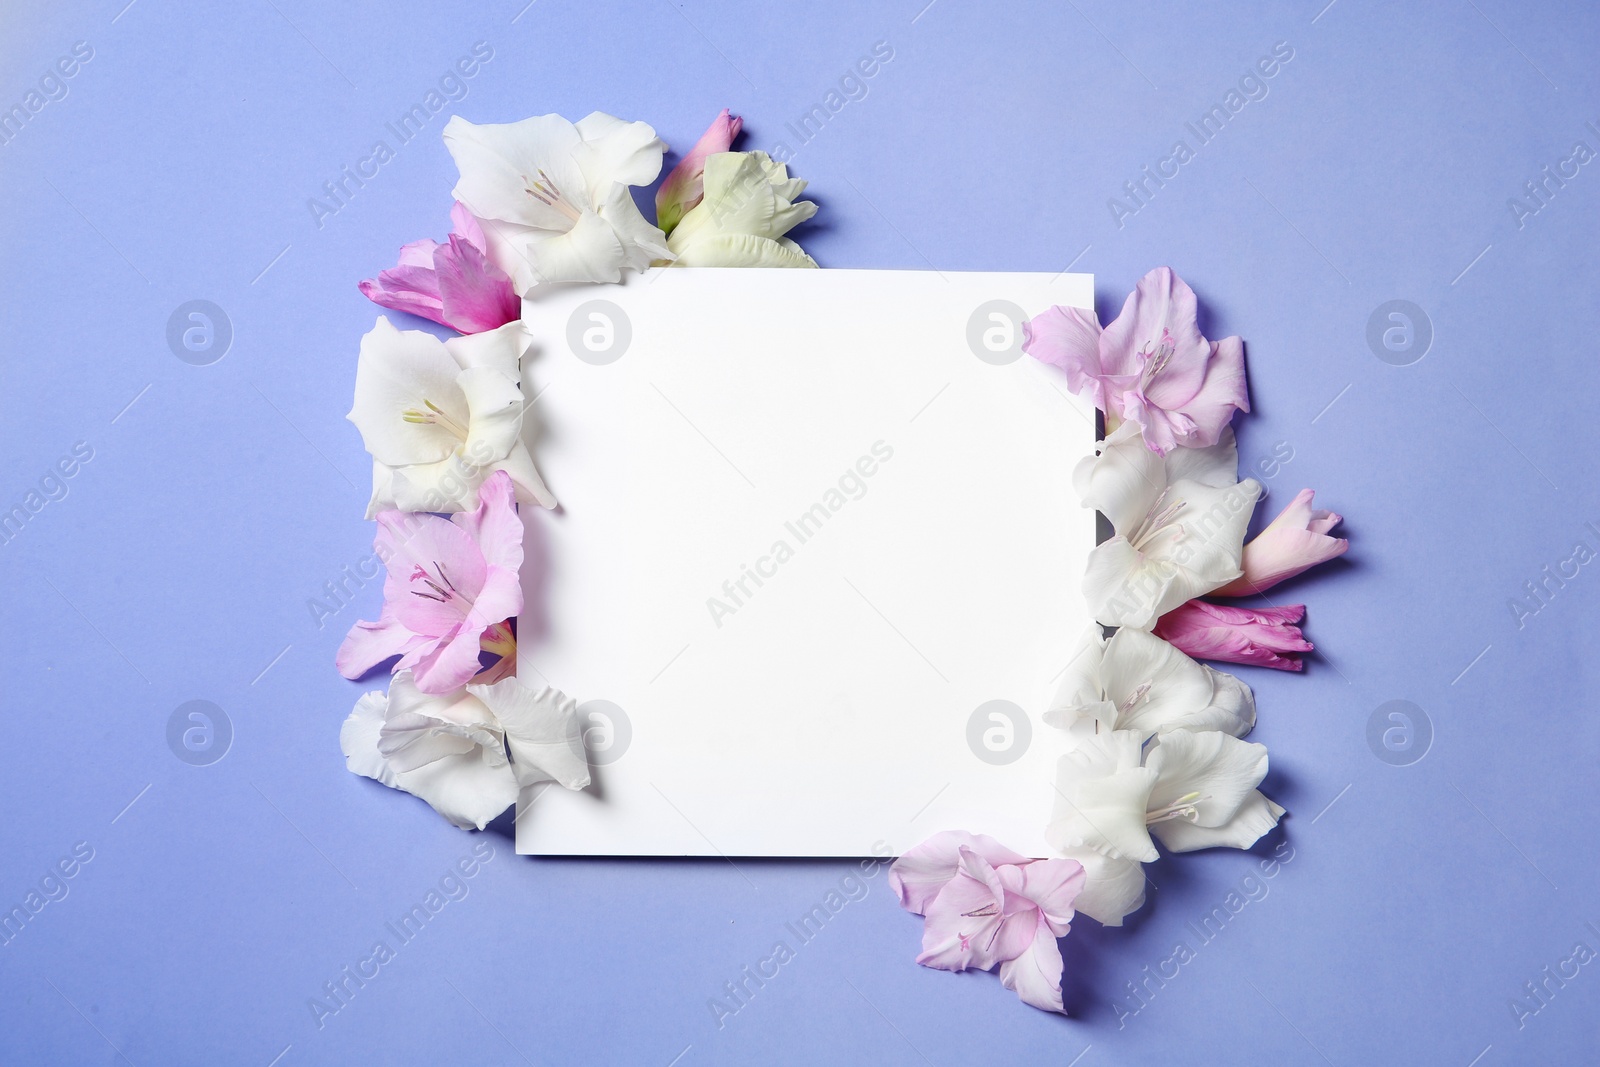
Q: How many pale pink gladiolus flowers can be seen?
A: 3